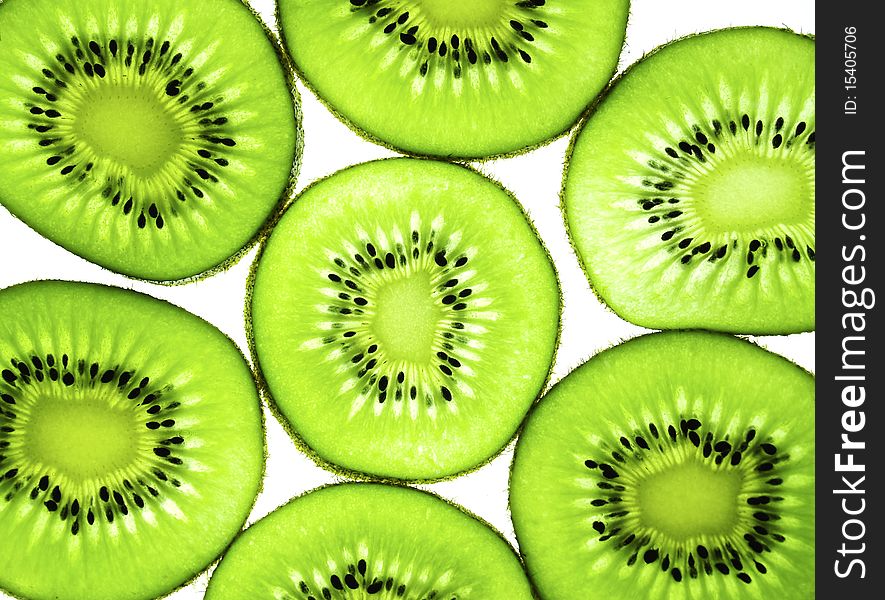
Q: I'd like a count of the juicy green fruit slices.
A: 7